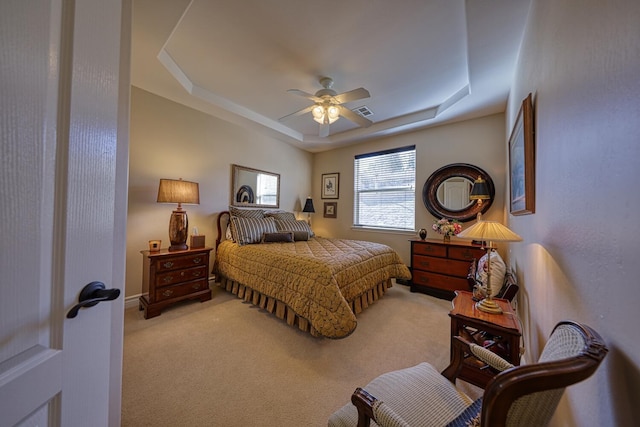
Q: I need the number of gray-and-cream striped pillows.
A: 4